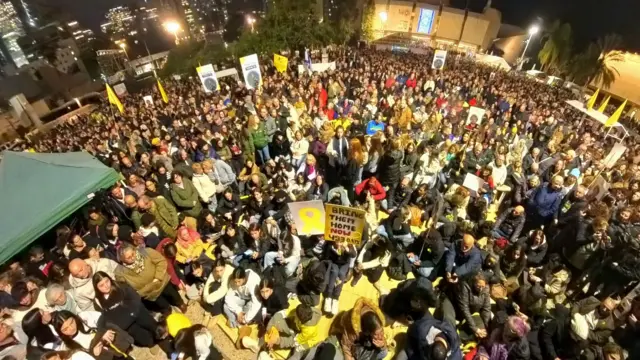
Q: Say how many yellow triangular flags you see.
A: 5